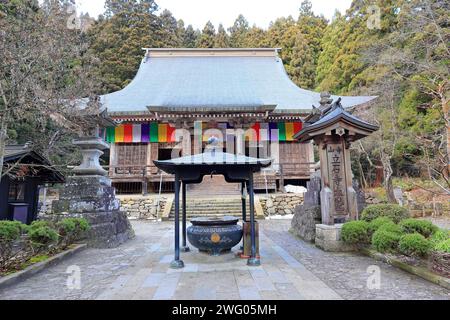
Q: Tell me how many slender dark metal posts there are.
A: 4